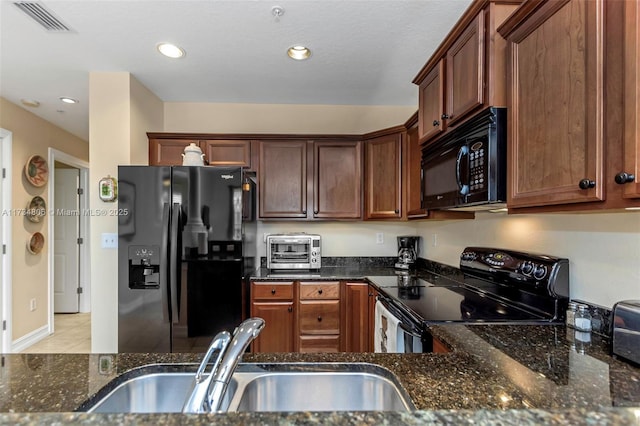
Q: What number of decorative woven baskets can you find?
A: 3